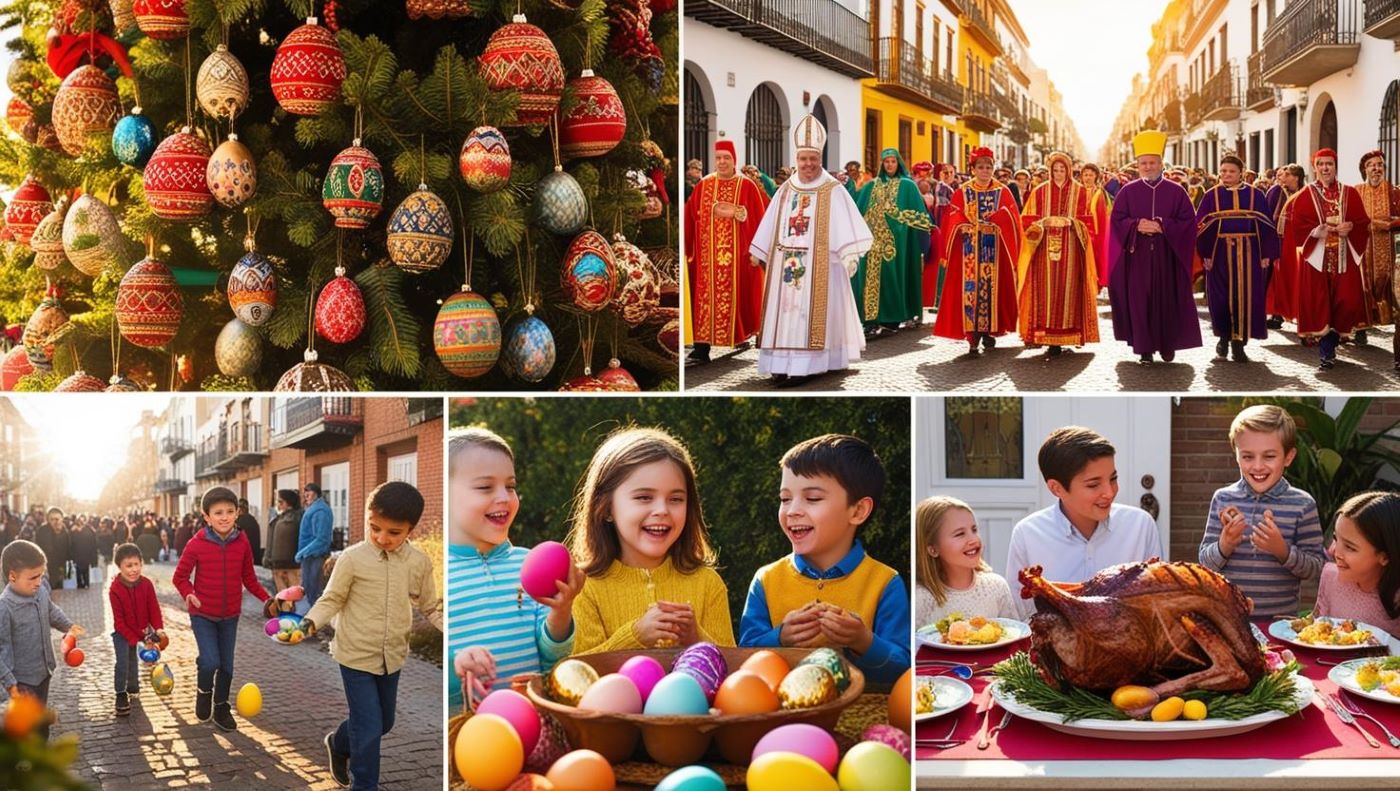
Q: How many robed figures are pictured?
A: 9